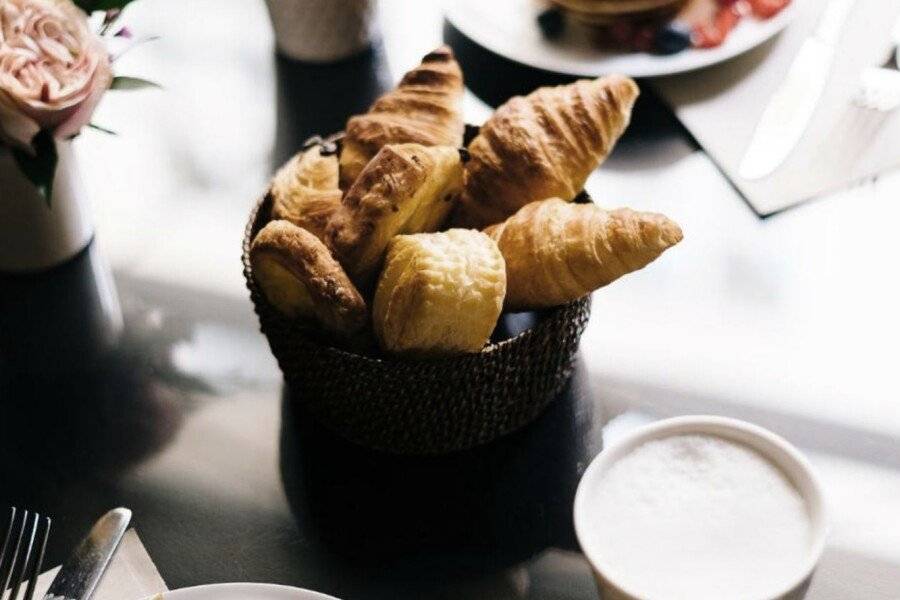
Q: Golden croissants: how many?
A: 3